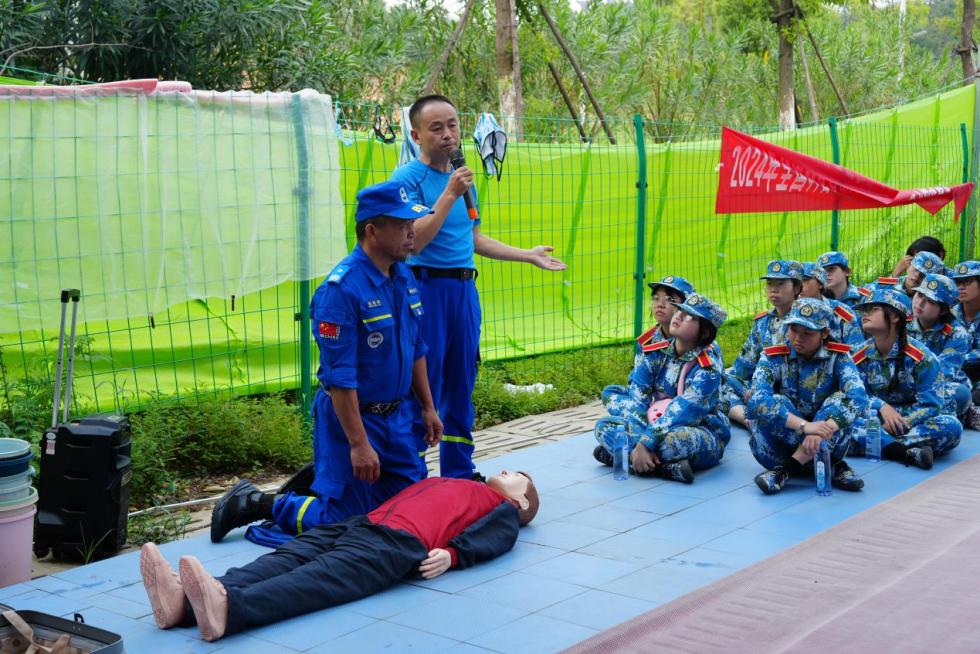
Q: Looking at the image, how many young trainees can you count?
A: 11